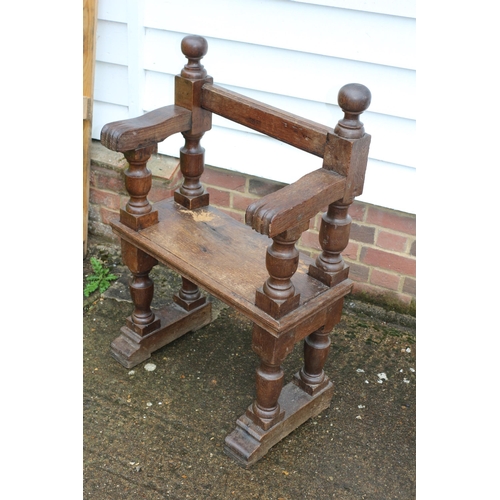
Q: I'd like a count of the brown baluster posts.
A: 8